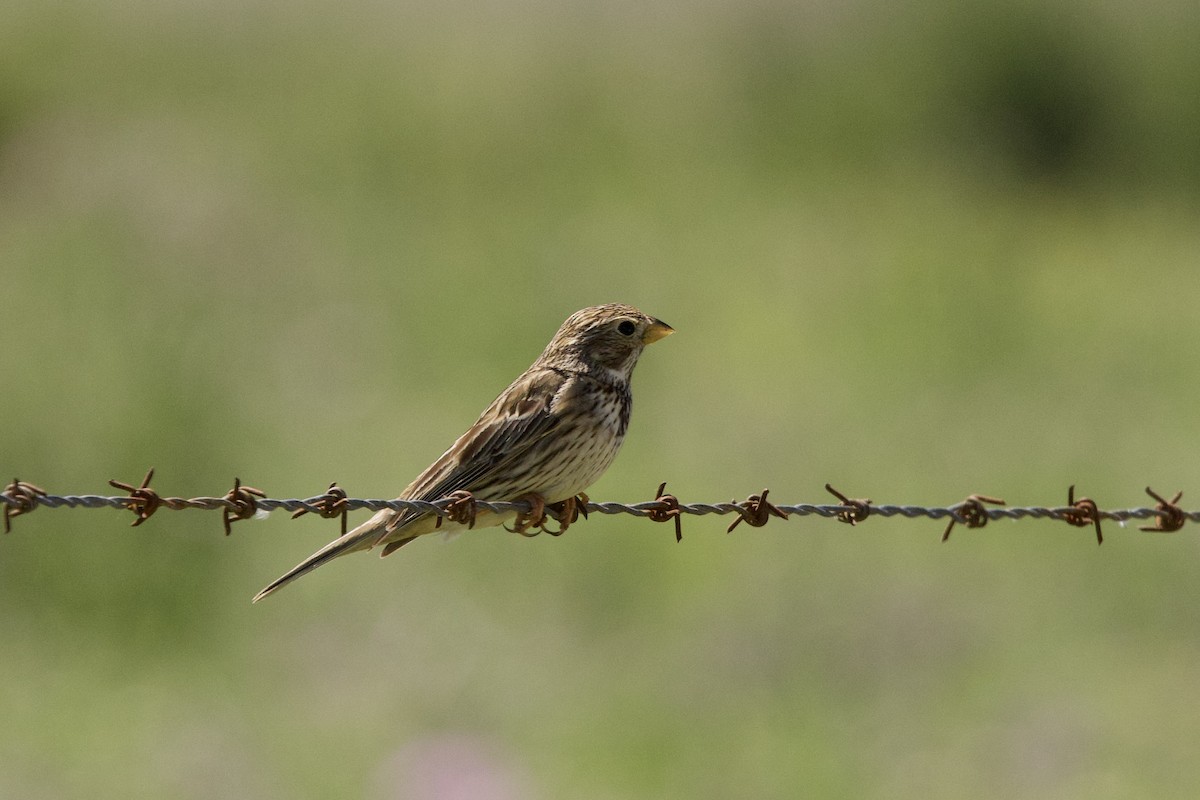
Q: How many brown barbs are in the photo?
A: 11